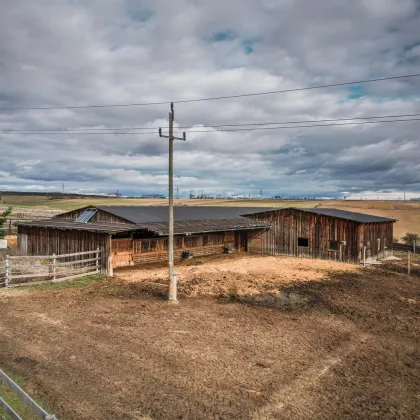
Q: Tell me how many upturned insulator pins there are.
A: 3